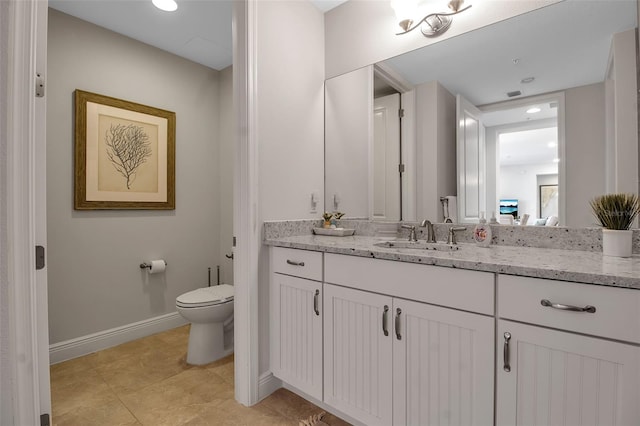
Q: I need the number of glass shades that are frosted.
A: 2